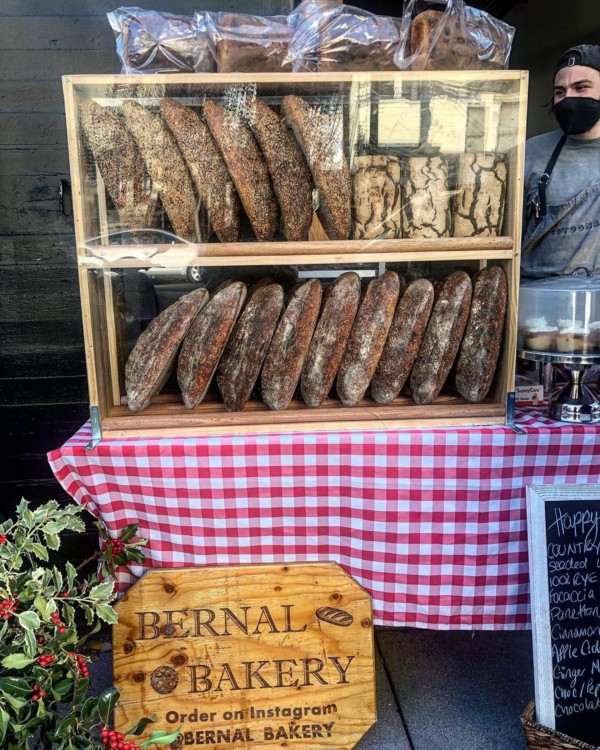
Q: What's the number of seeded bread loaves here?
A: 6